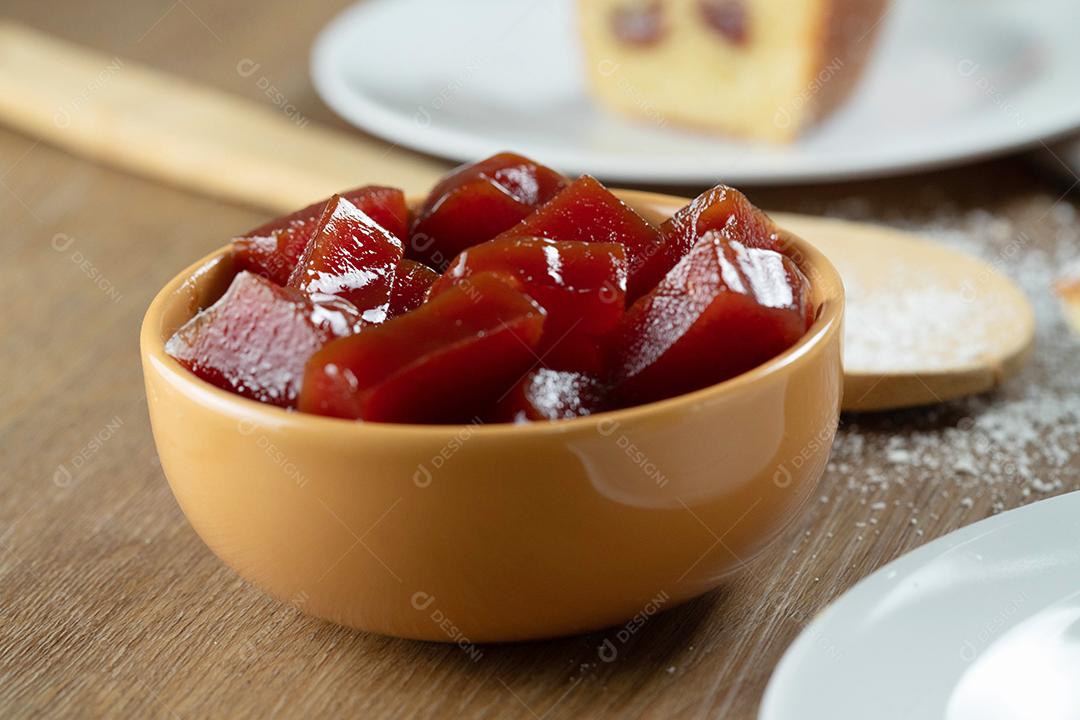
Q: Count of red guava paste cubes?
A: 11